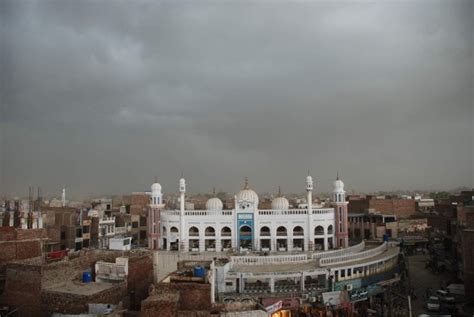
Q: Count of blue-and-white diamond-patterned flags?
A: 0